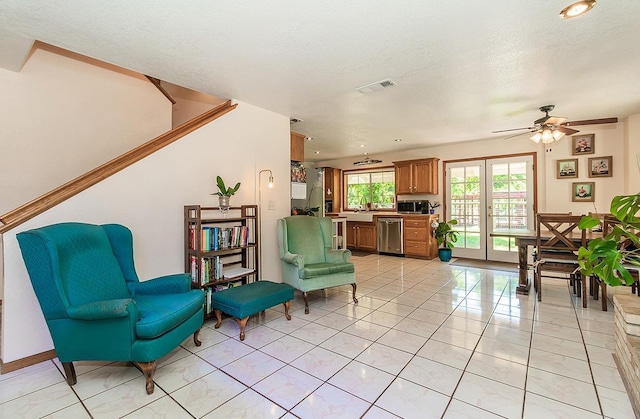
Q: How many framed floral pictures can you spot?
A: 4